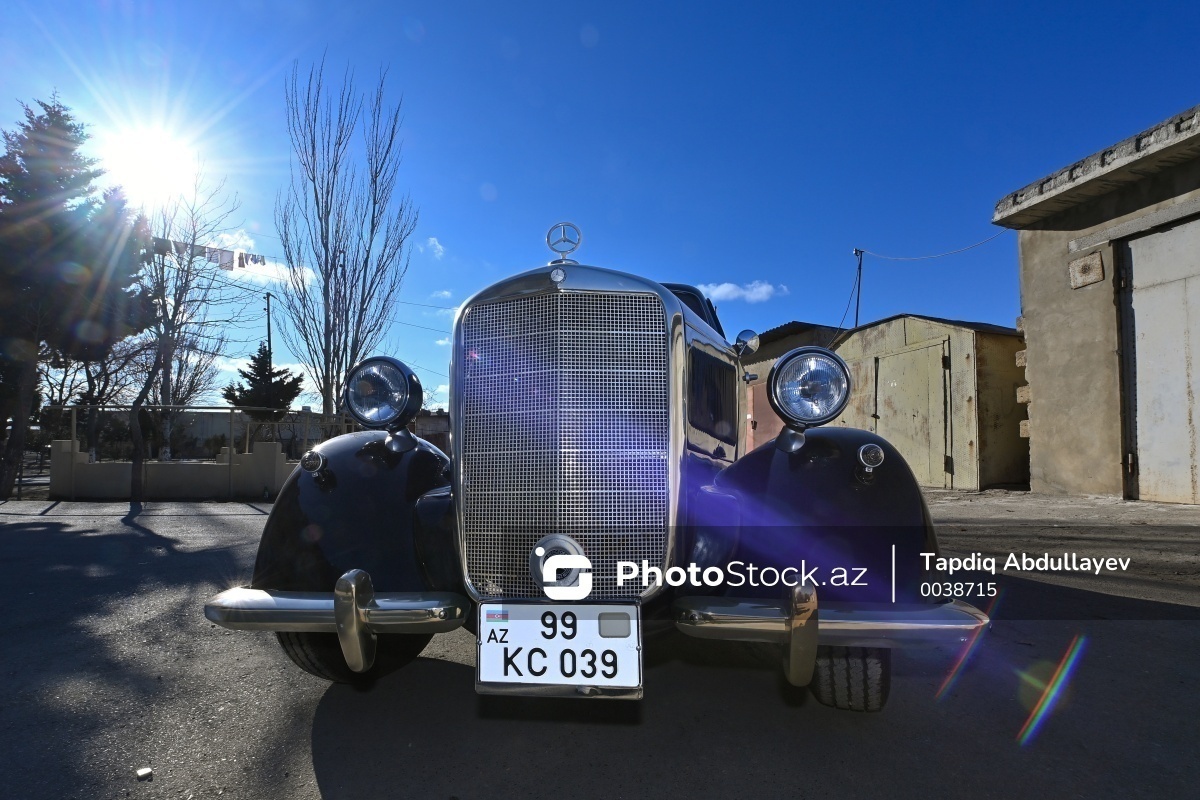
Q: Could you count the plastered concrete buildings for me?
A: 1